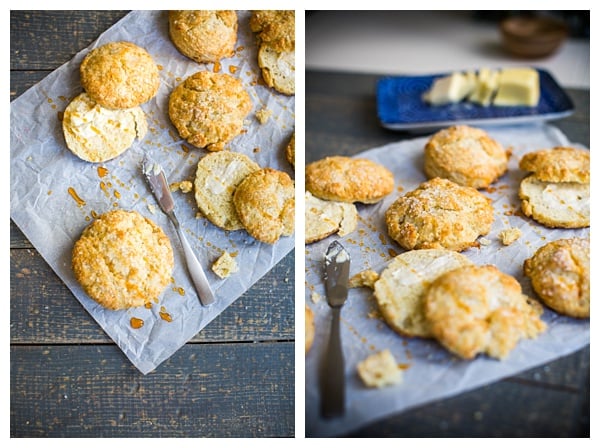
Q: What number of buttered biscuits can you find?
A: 6